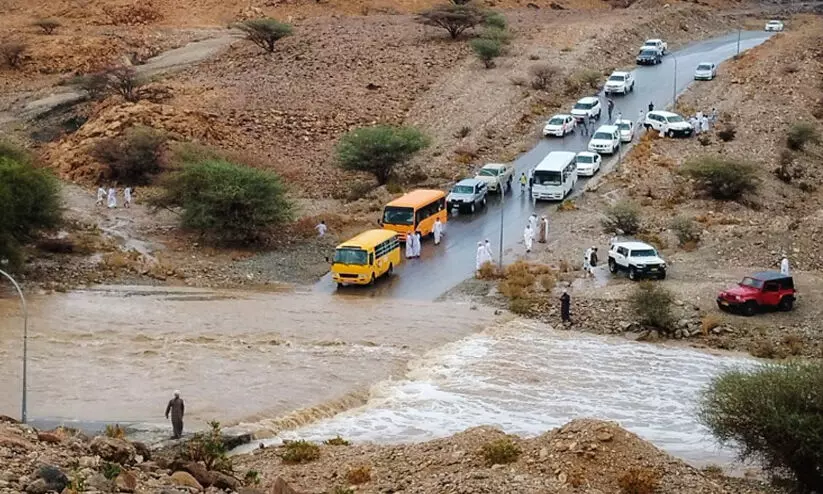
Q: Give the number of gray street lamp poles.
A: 5